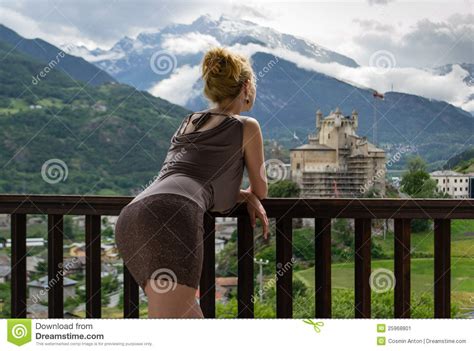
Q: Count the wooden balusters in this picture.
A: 11